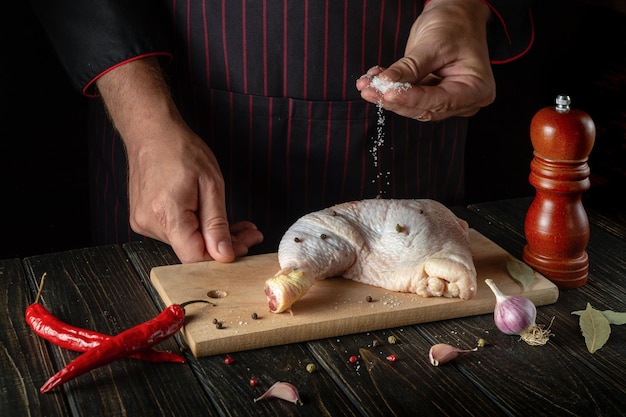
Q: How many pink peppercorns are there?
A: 4